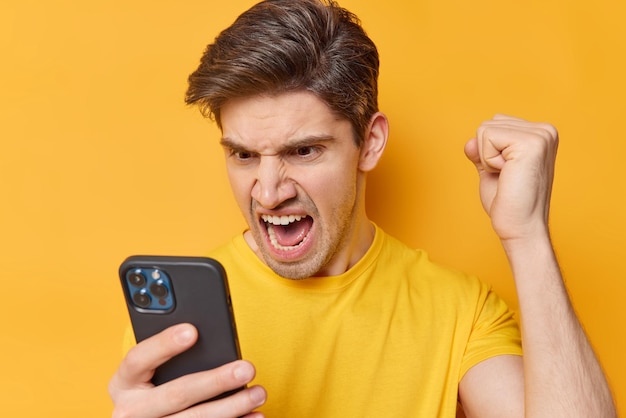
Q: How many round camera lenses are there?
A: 3